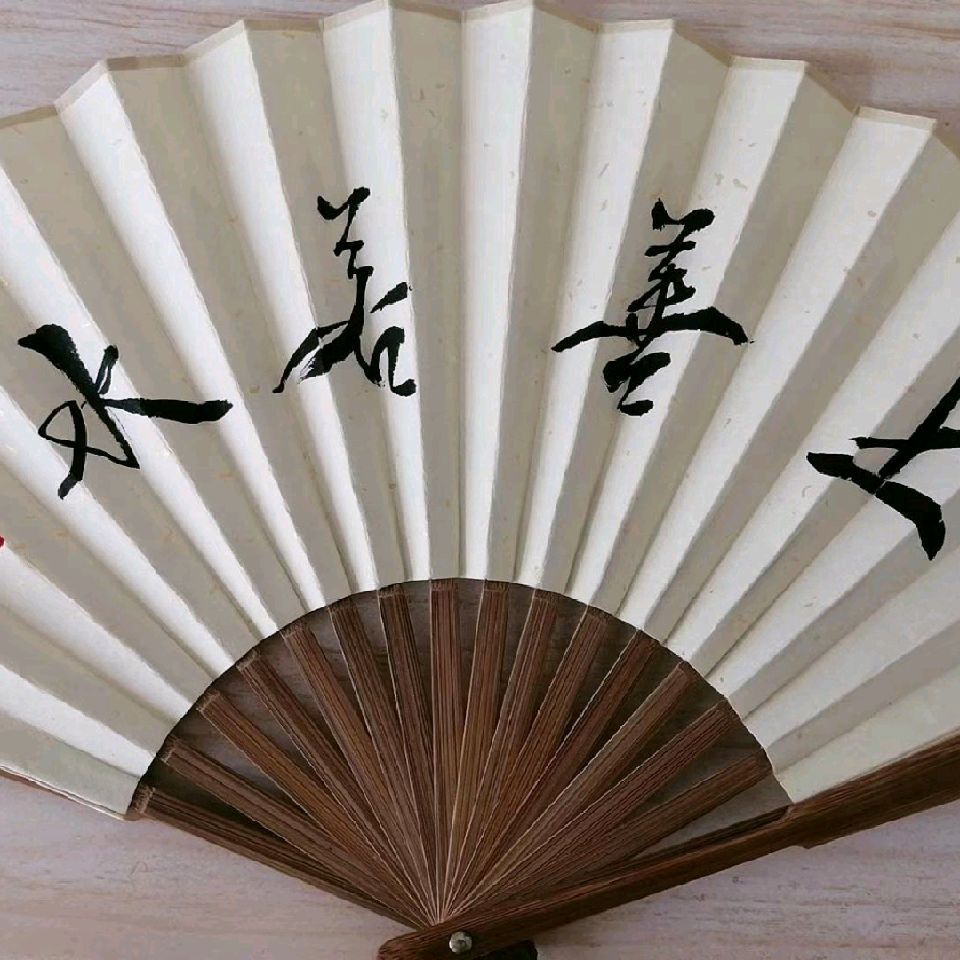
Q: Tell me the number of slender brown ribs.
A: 15